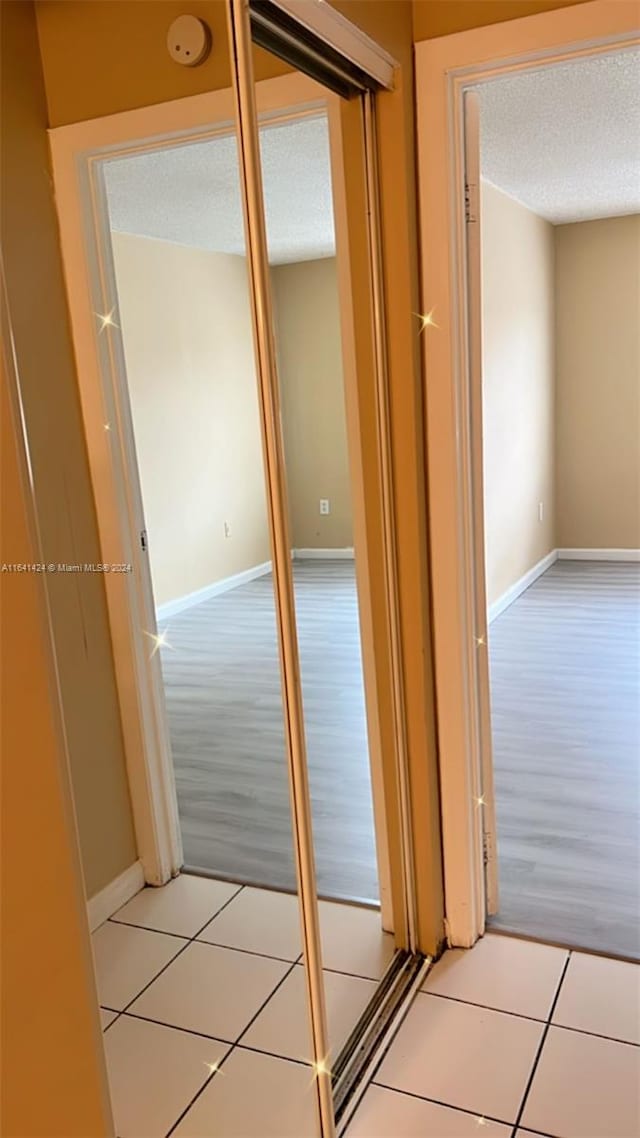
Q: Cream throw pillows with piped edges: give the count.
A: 0